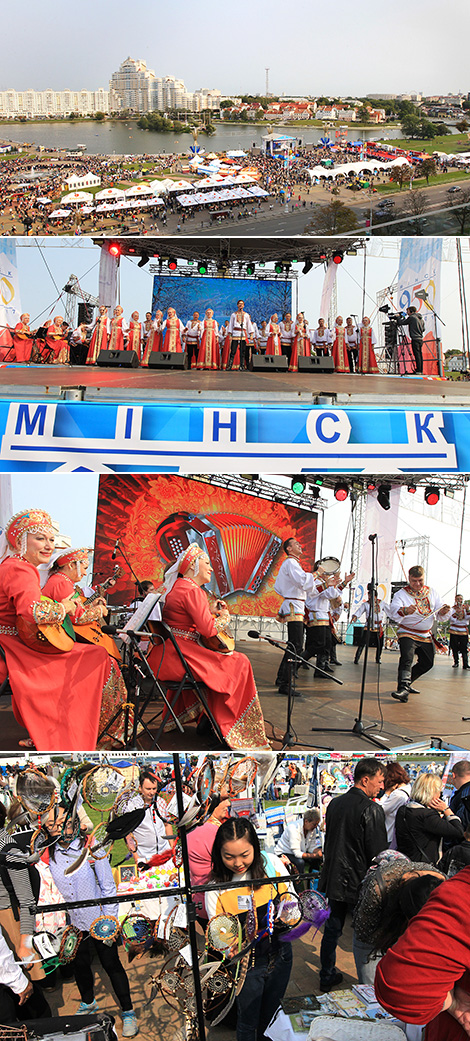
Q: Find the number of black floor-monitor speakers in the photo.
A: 4